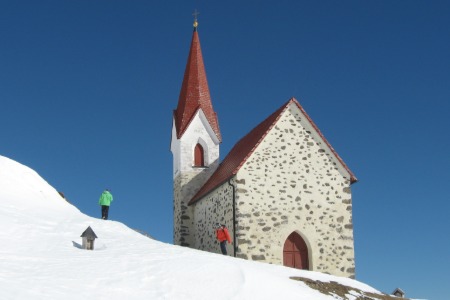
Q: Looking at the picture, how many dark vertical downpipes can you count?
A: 1